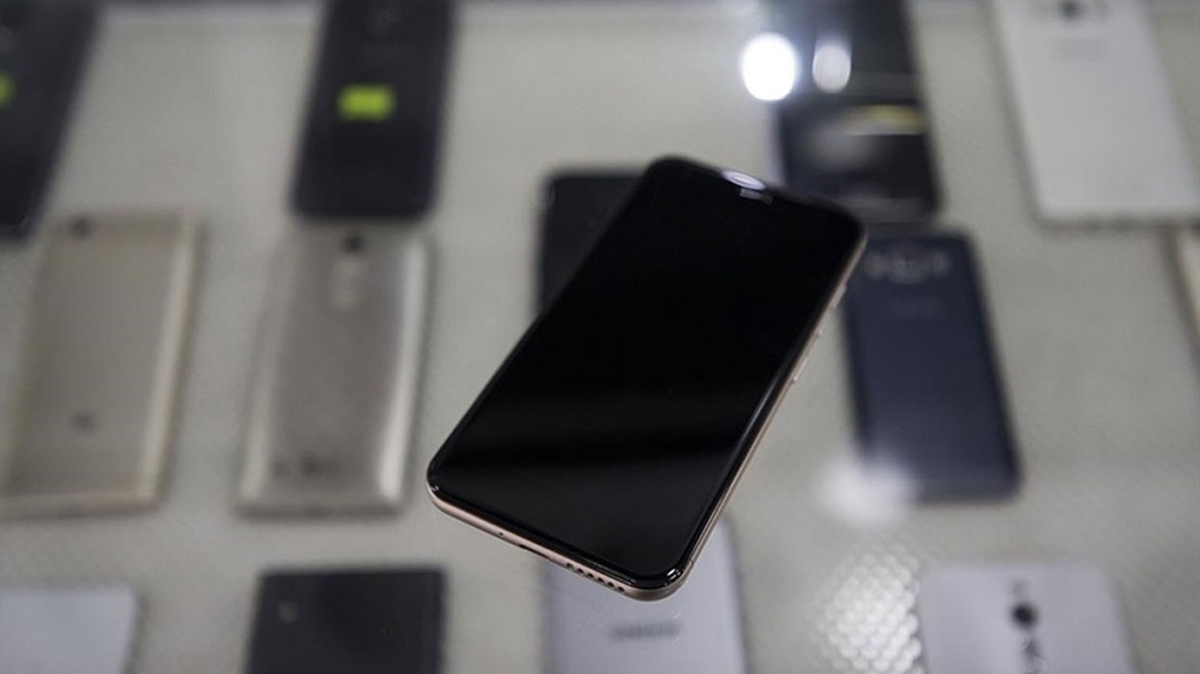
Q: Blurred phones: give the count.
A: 13